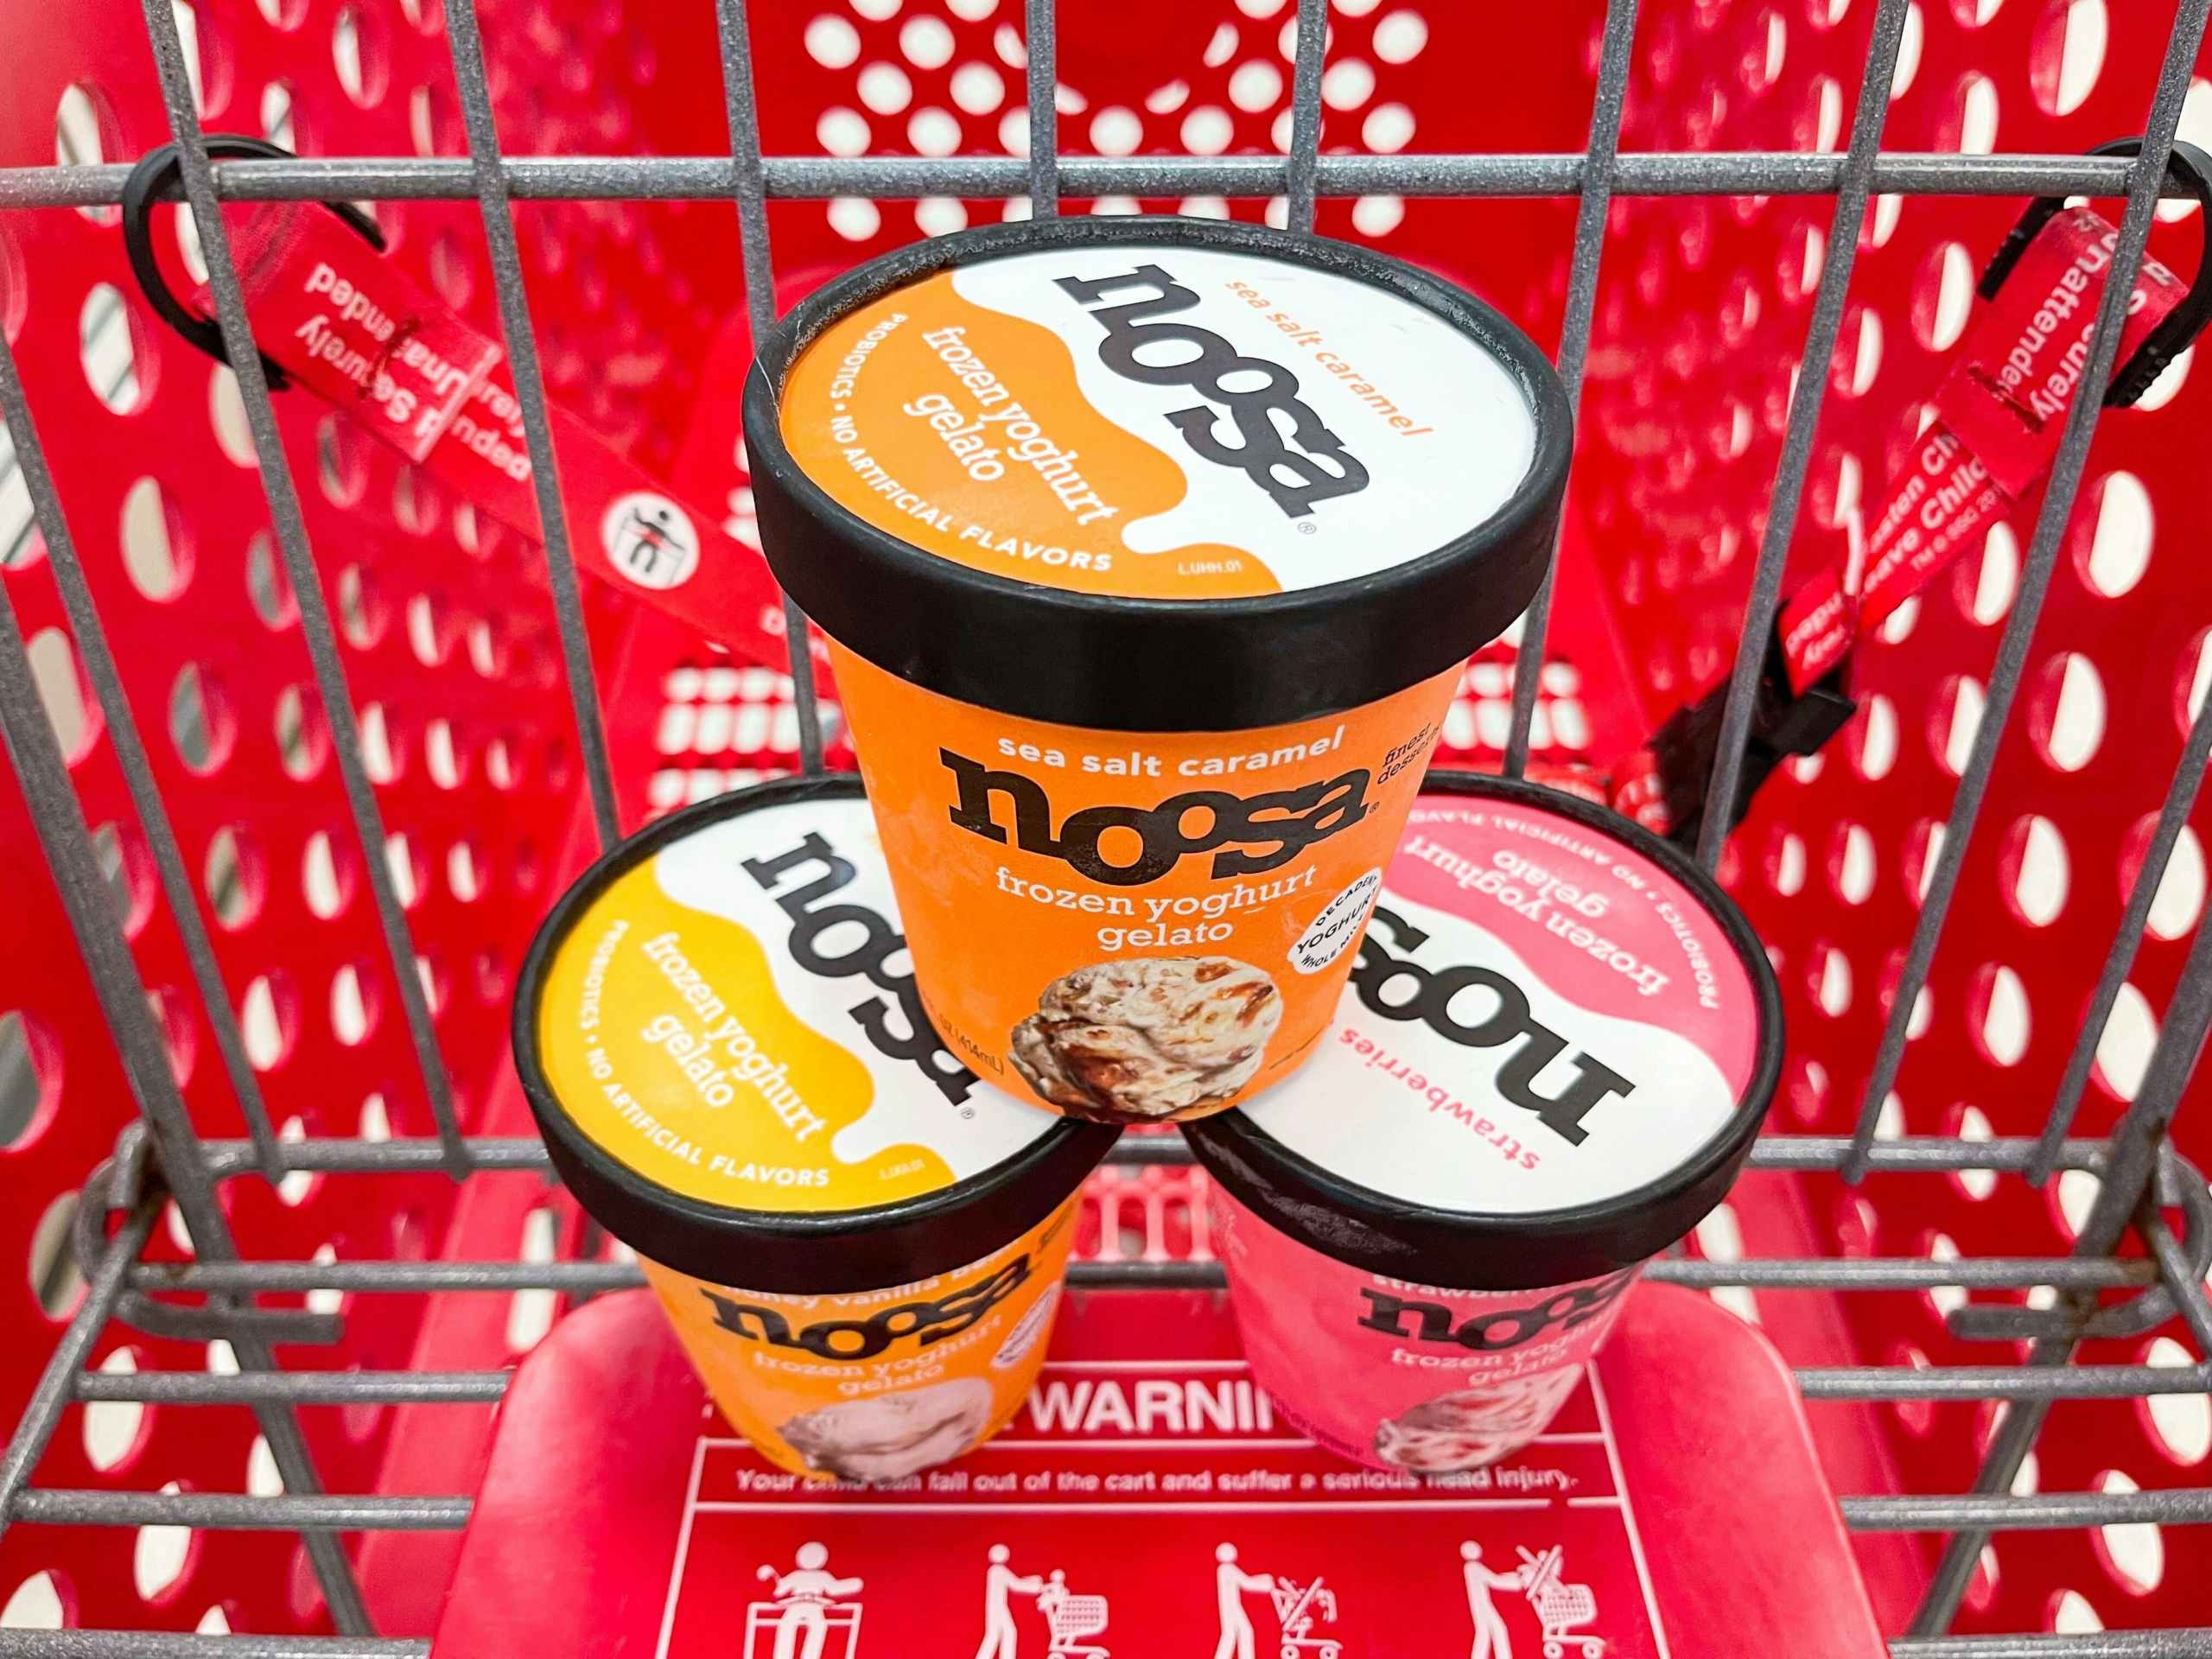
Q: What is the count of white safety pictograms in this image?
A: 4